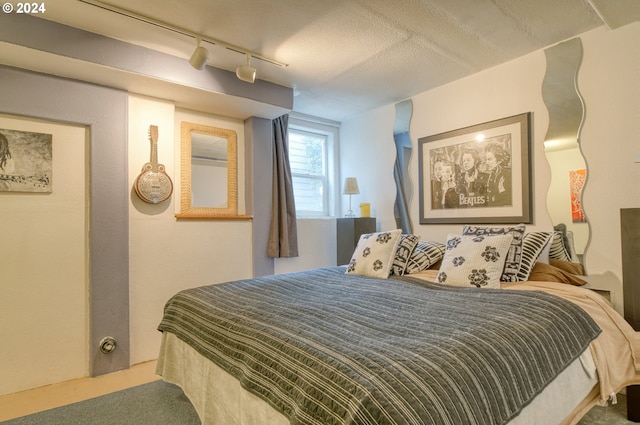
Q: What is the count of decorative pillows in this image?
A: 6